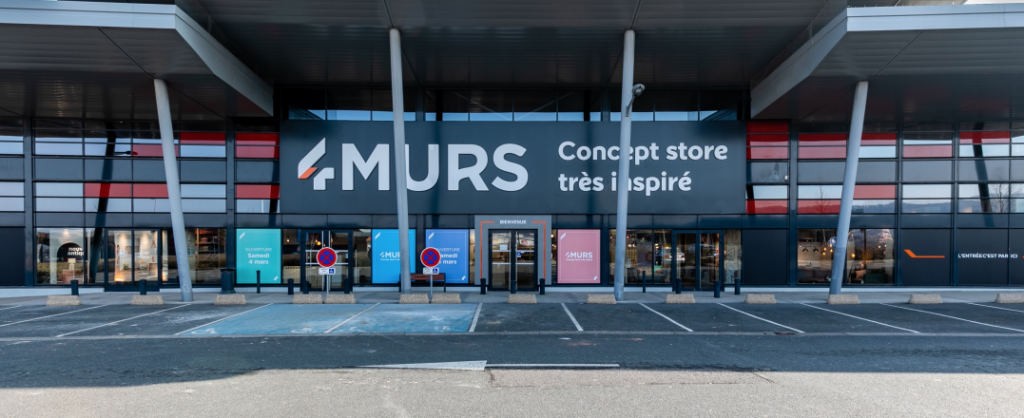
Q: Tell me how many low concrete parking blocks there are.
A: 14